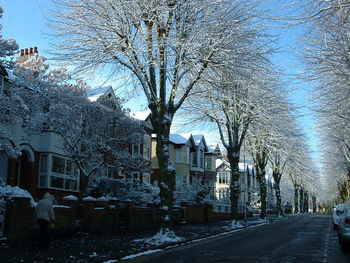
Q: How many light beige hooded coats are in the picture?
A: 1